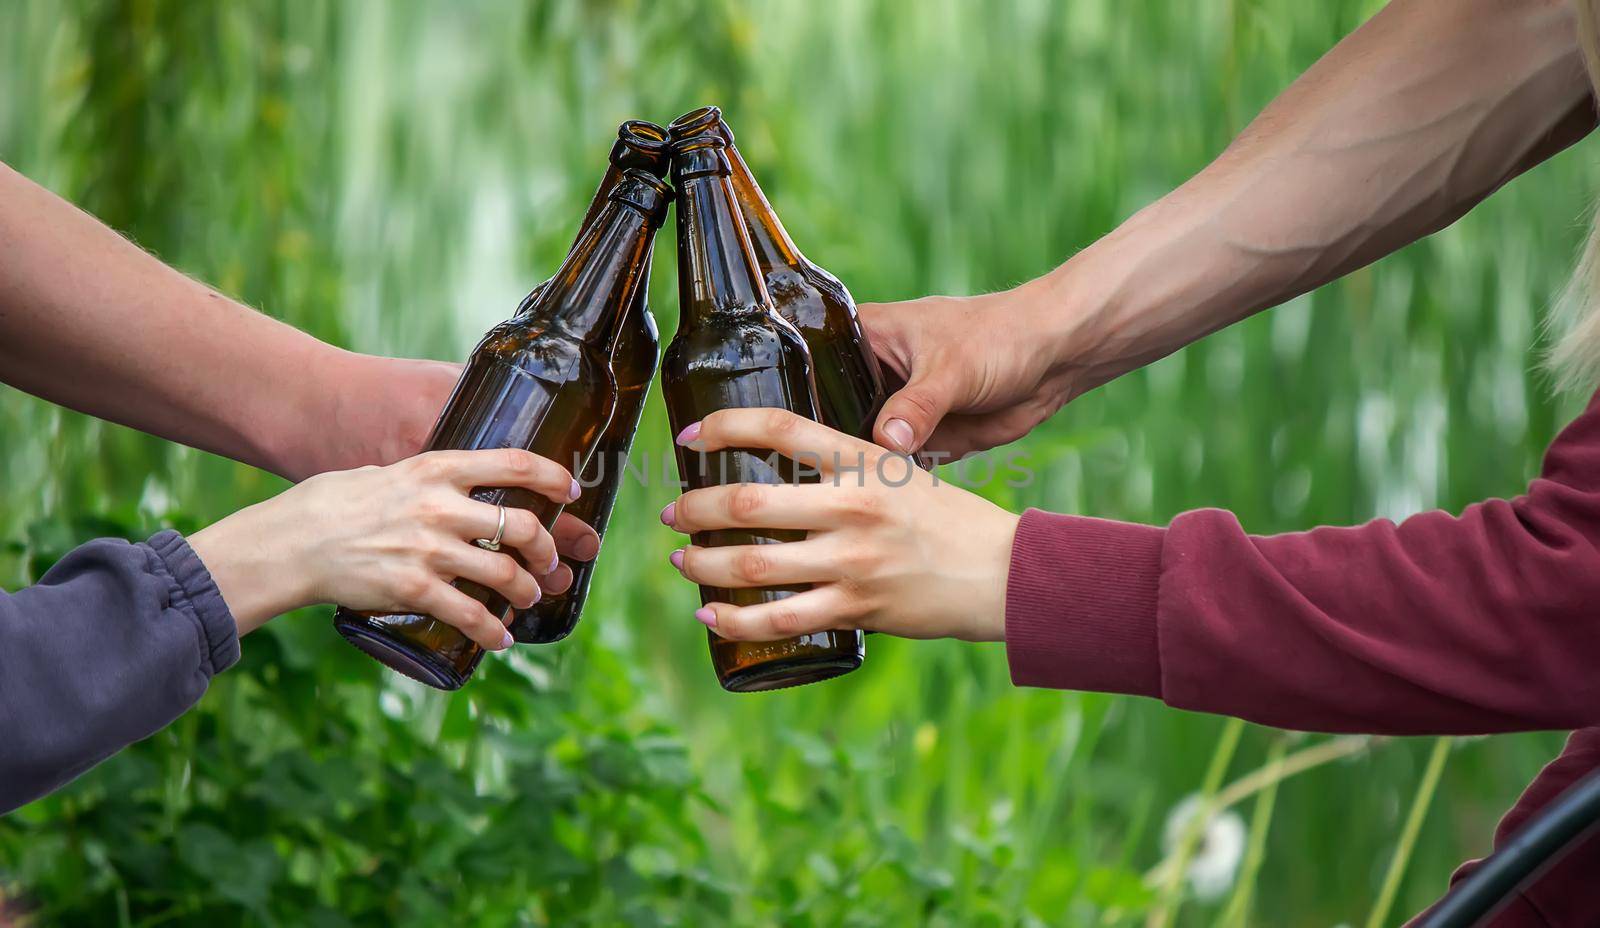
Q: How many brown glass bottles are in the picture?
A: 4